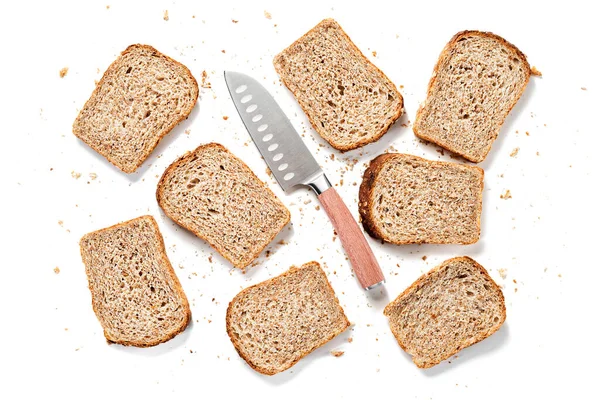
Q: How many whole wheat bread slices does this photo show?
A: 8